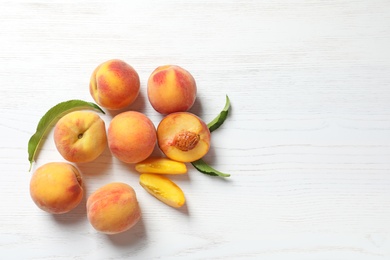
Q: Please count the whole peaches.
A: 6